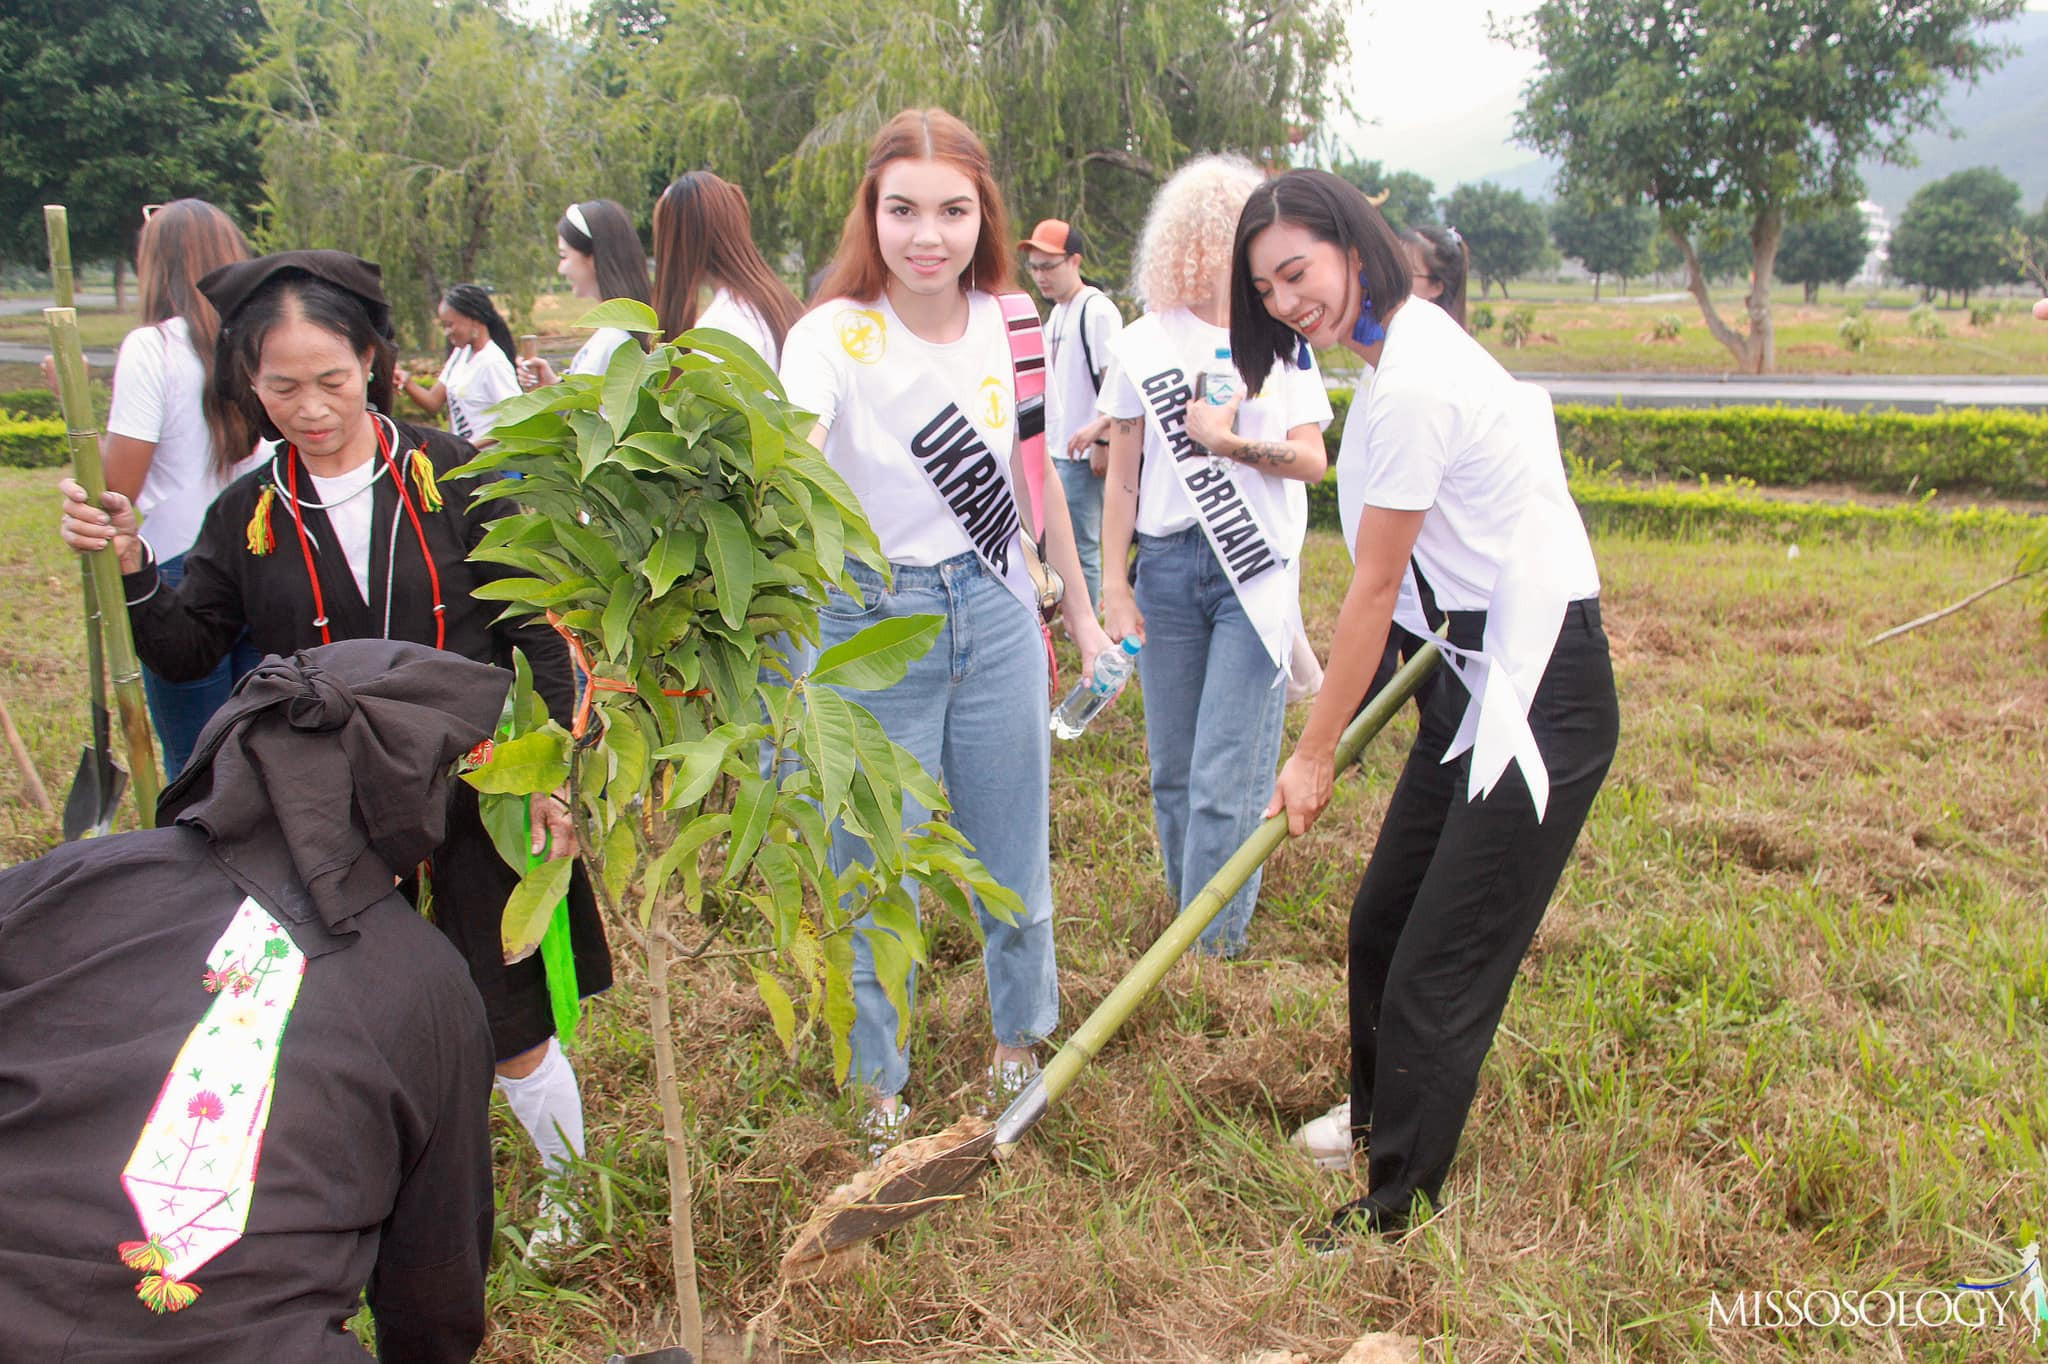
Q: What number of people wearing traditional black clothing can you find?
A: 2